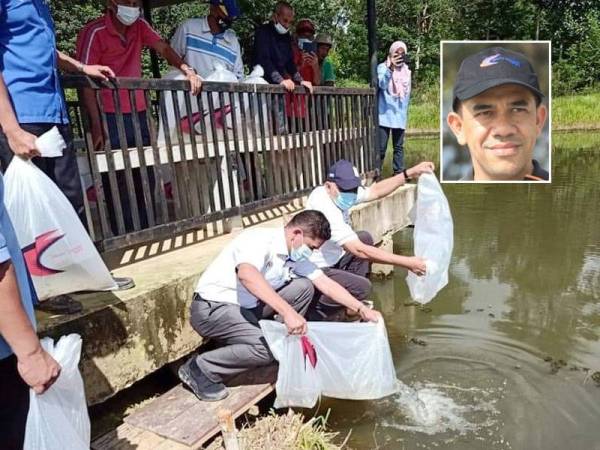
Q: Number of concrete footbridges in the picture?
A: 1